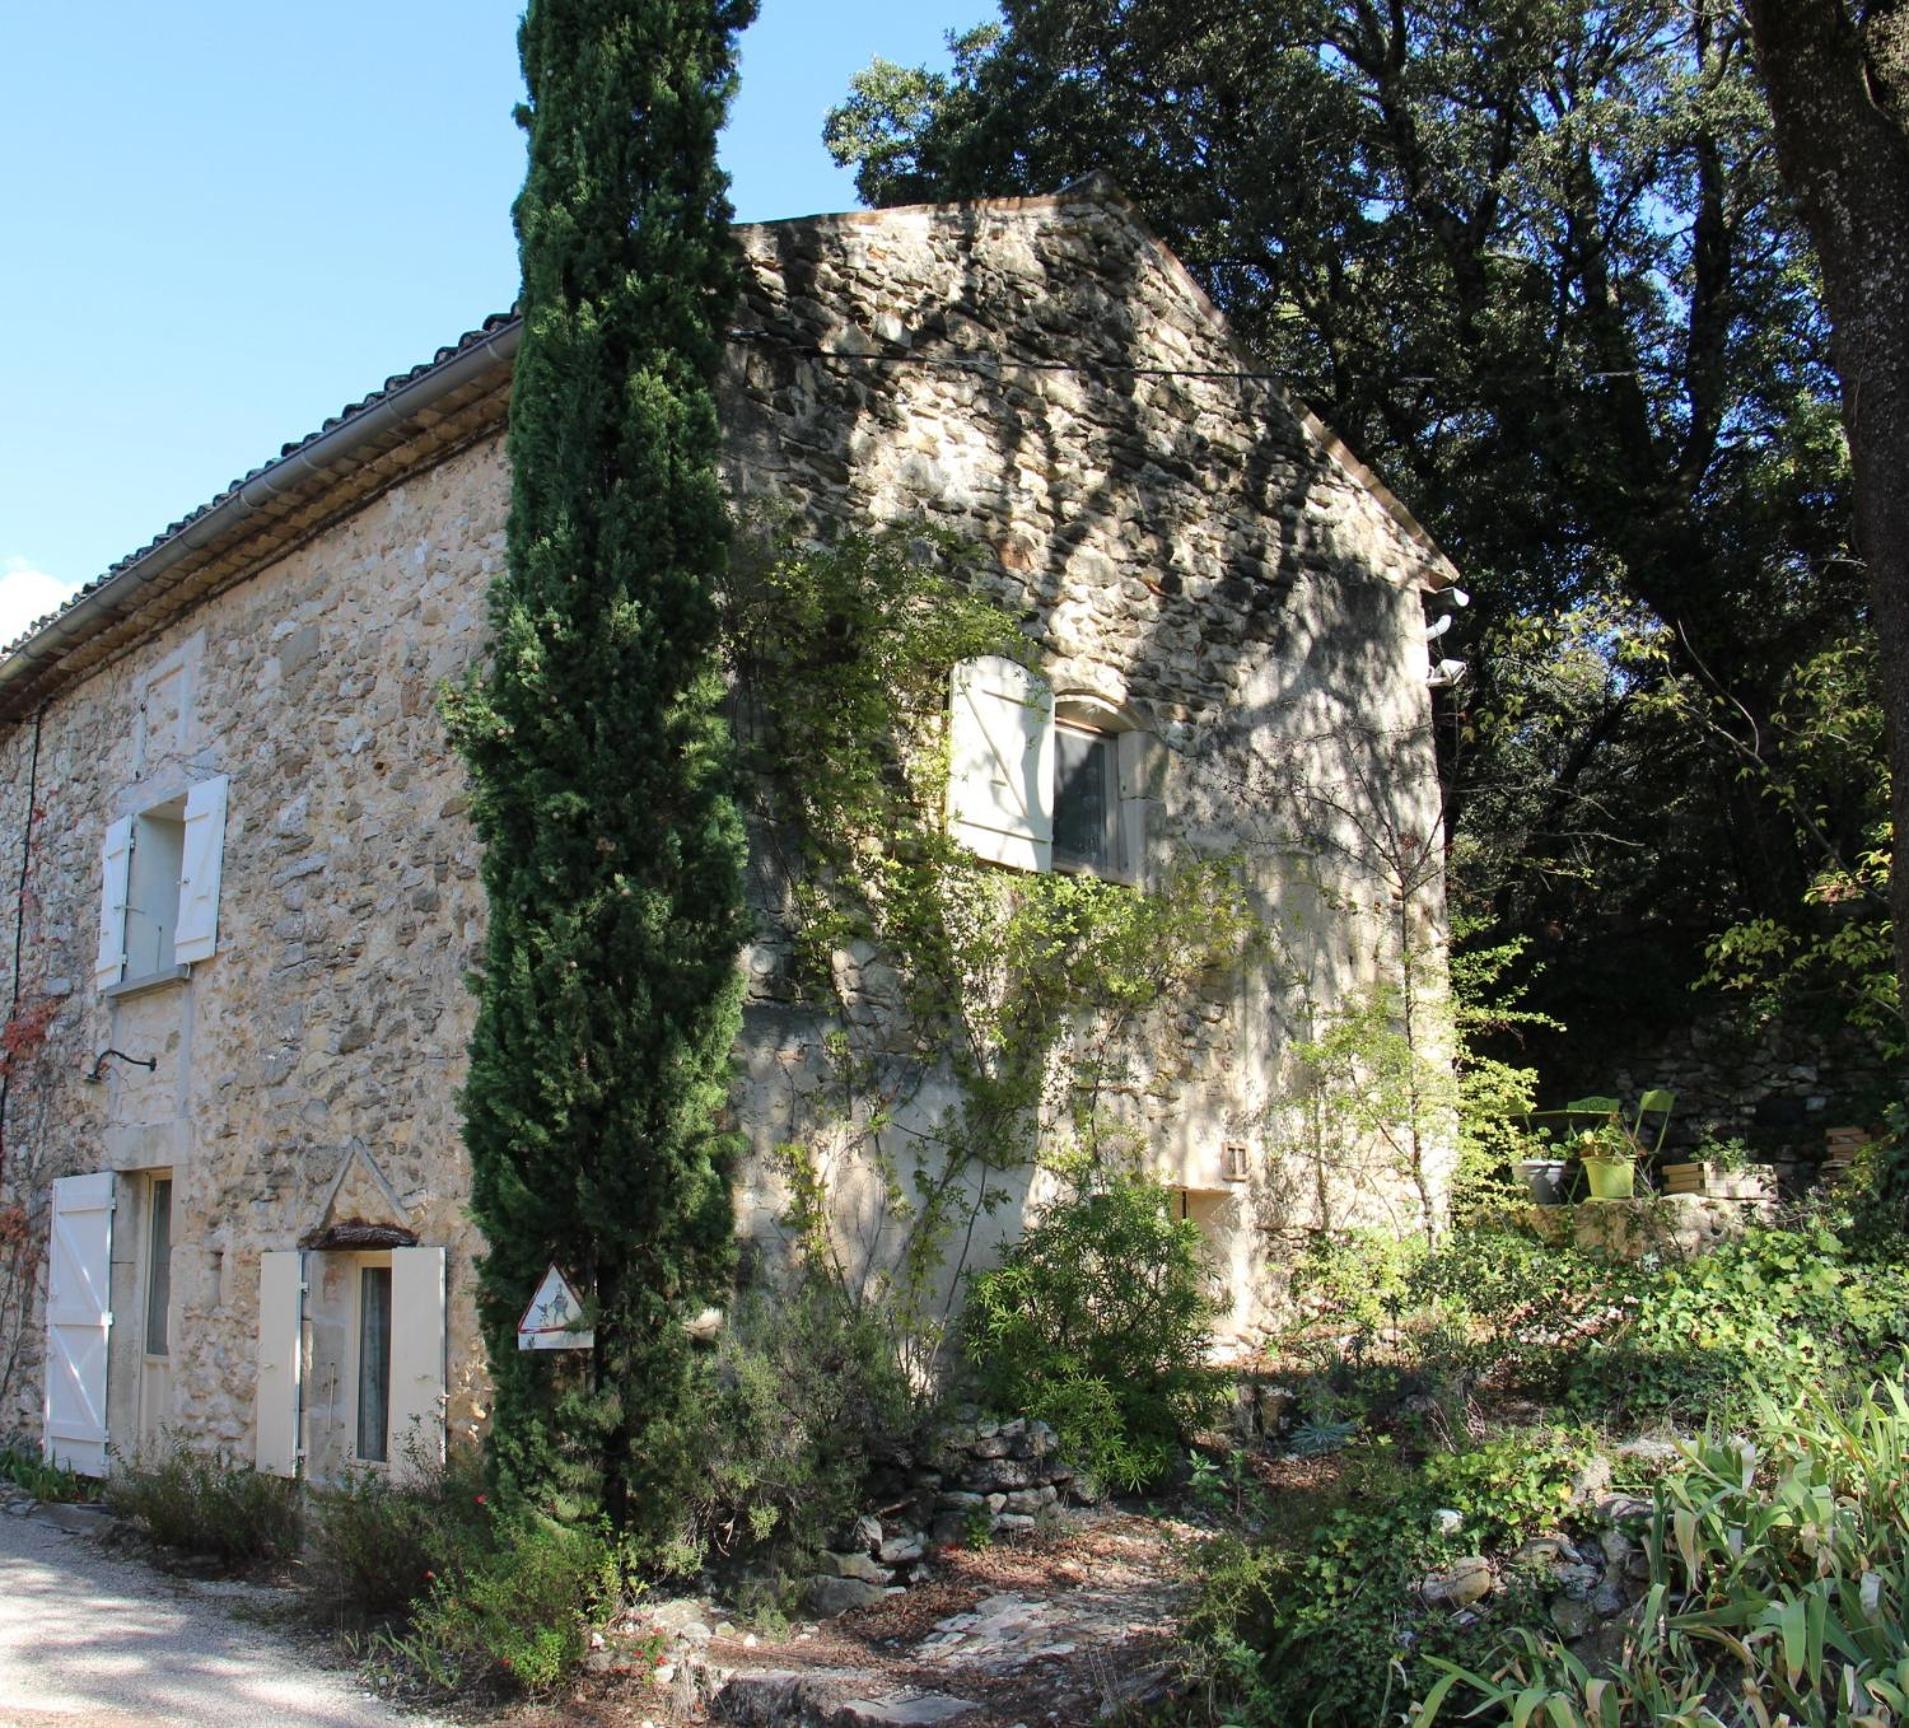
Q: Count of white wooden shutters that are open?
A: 6